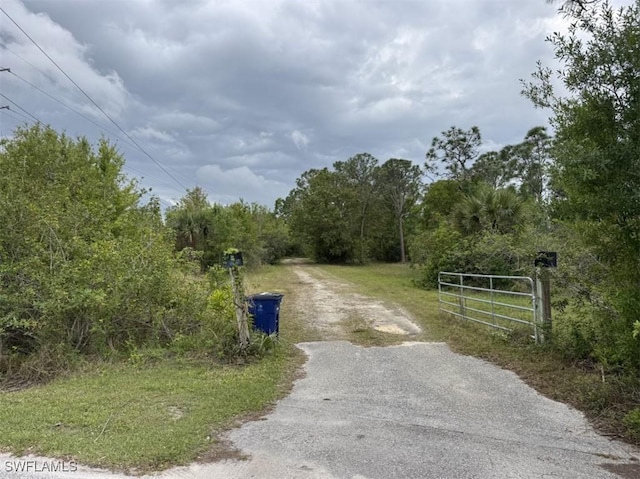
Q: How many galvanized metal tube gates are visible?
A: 1